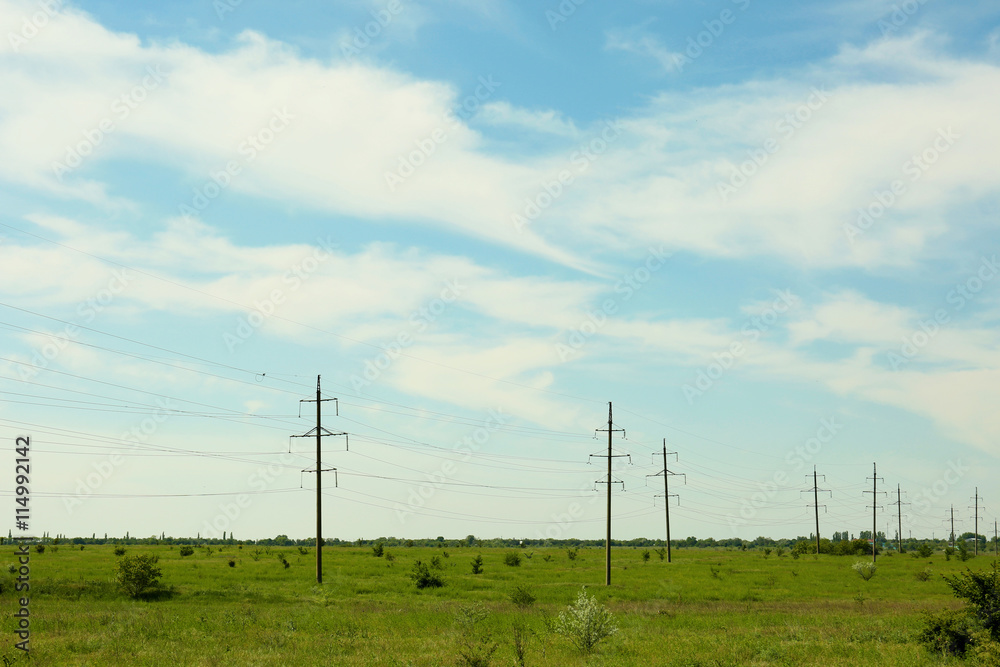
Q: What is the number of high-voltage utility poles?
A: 9